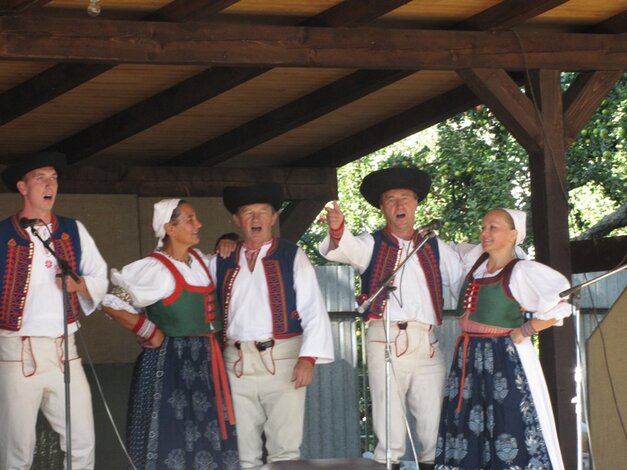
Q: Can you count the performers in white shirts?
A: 5